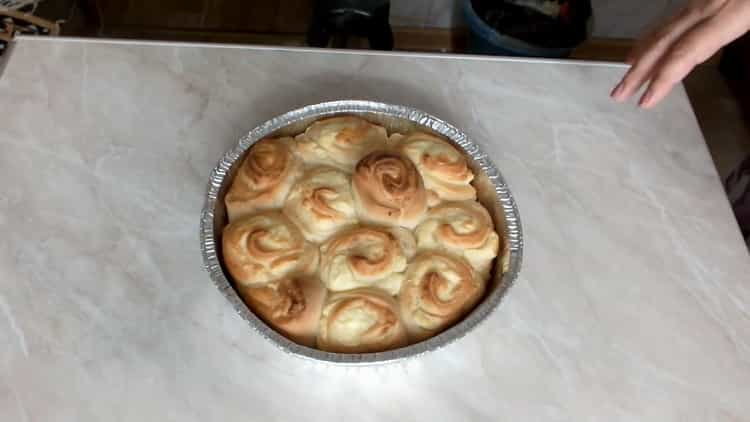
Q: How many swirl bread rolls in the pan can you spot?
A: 11